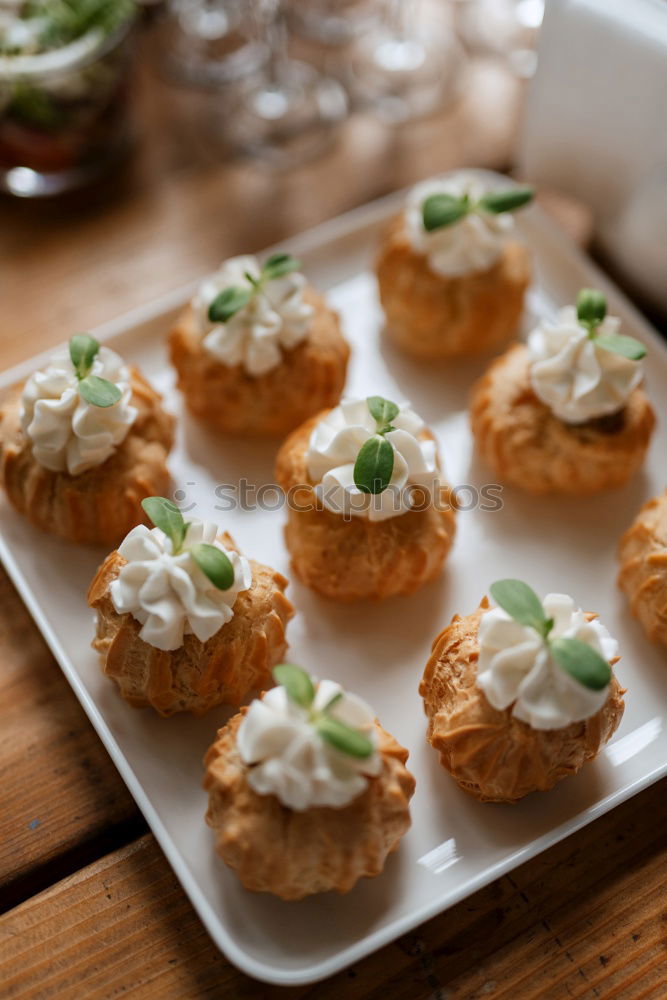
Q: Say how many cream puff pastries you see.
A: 9